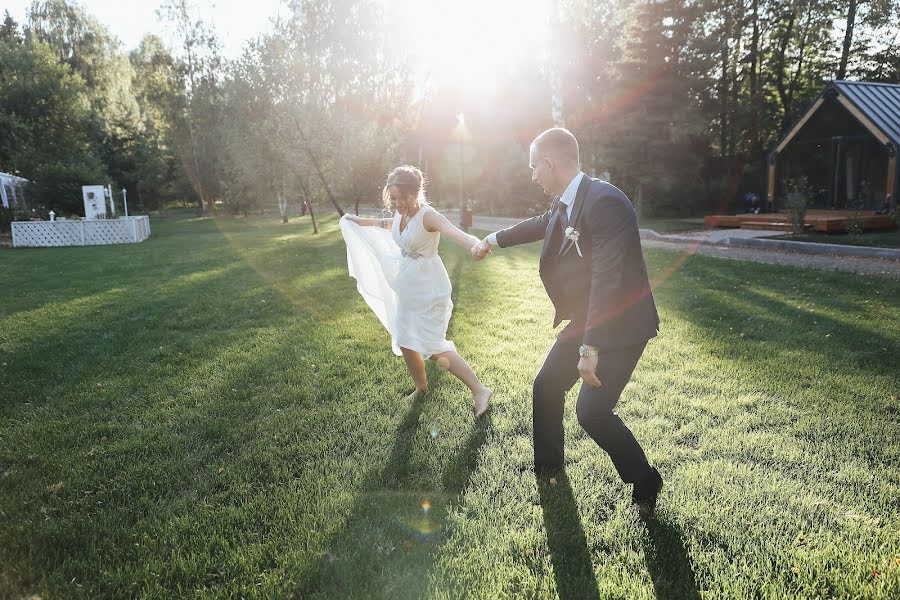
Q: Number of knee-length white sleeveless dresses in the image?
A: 1